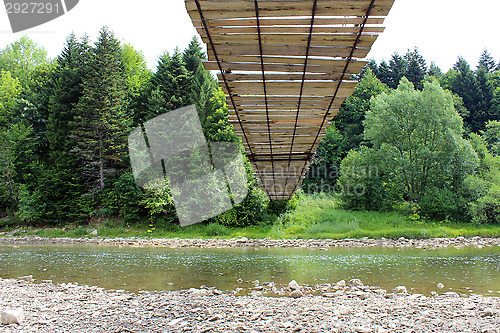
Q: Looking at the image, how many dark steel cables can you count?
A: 4